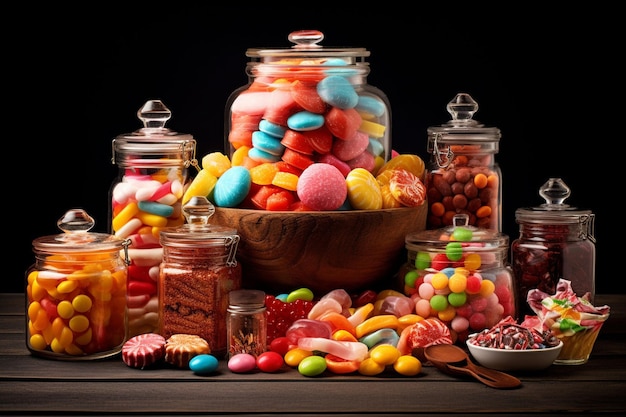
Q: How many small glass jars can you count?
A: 7